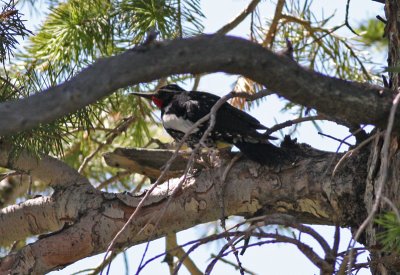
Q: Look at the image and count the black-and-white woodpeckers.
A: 1